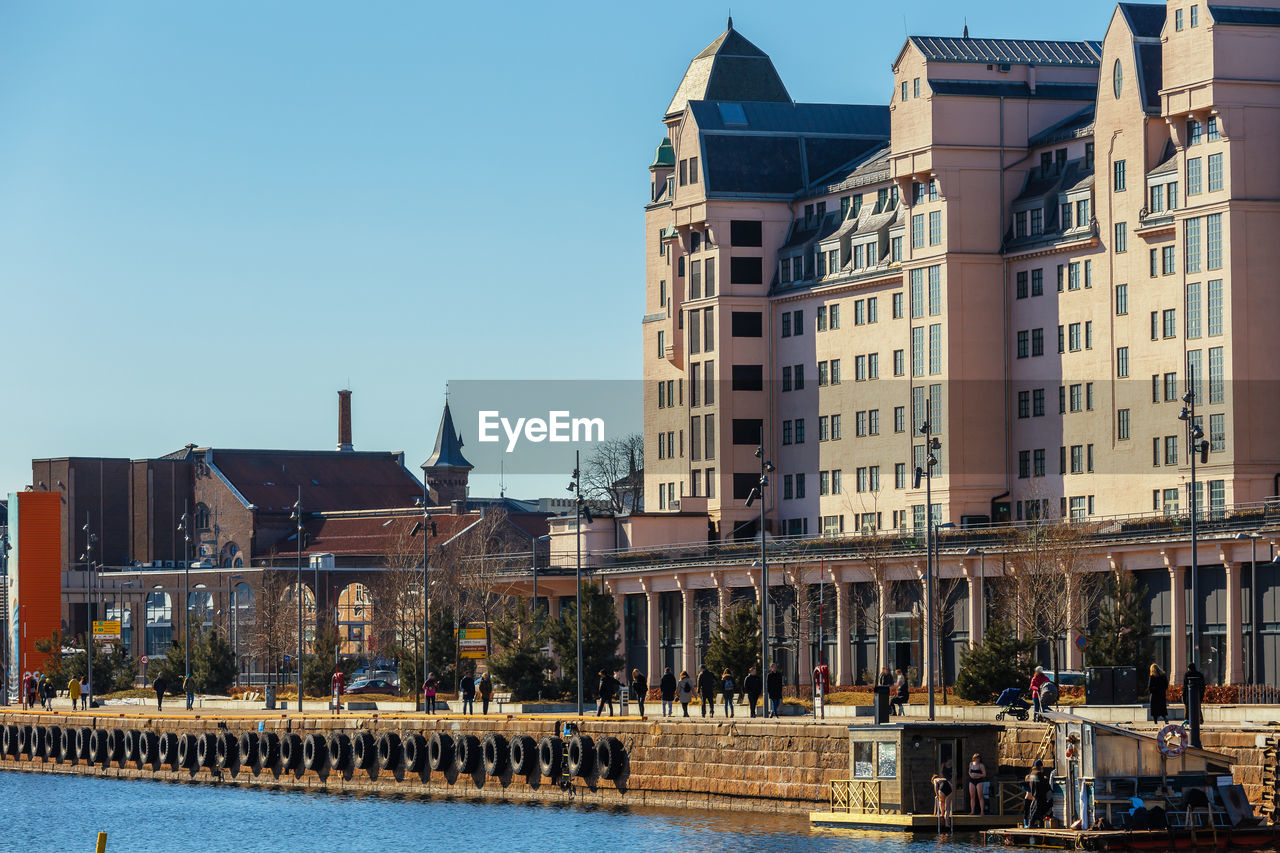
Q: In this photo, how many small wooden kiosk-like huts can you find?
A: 2